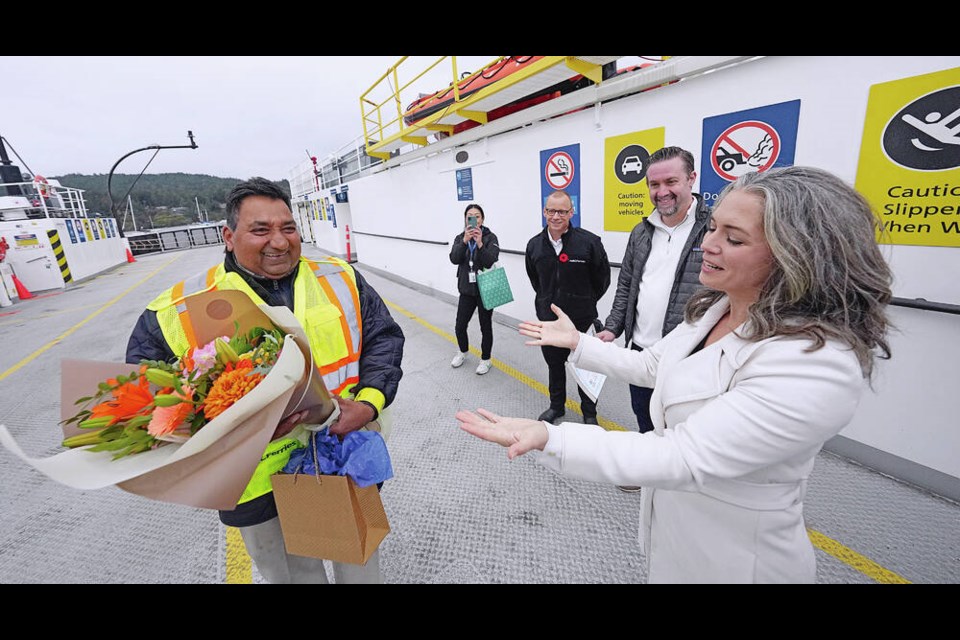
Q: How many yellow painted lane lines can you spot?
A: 3